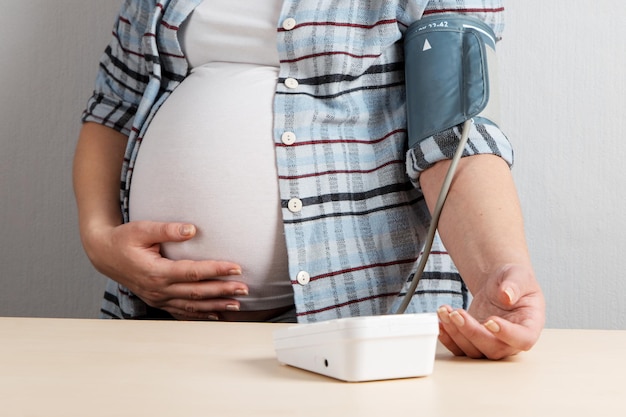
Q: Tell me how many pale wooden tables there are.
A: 1